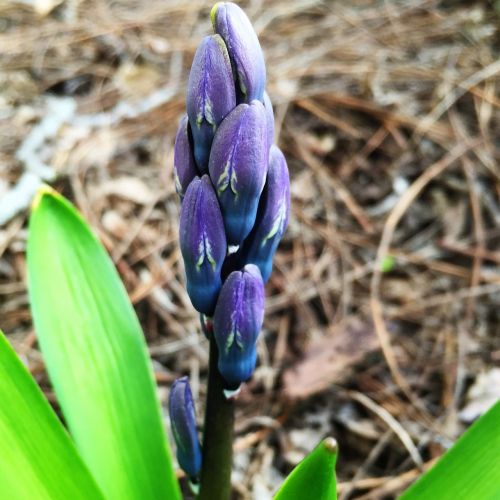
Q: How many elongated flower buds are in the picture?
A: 9